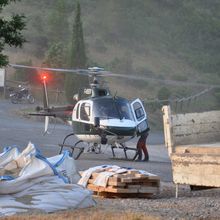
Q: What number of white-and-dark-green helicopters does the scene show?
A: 1